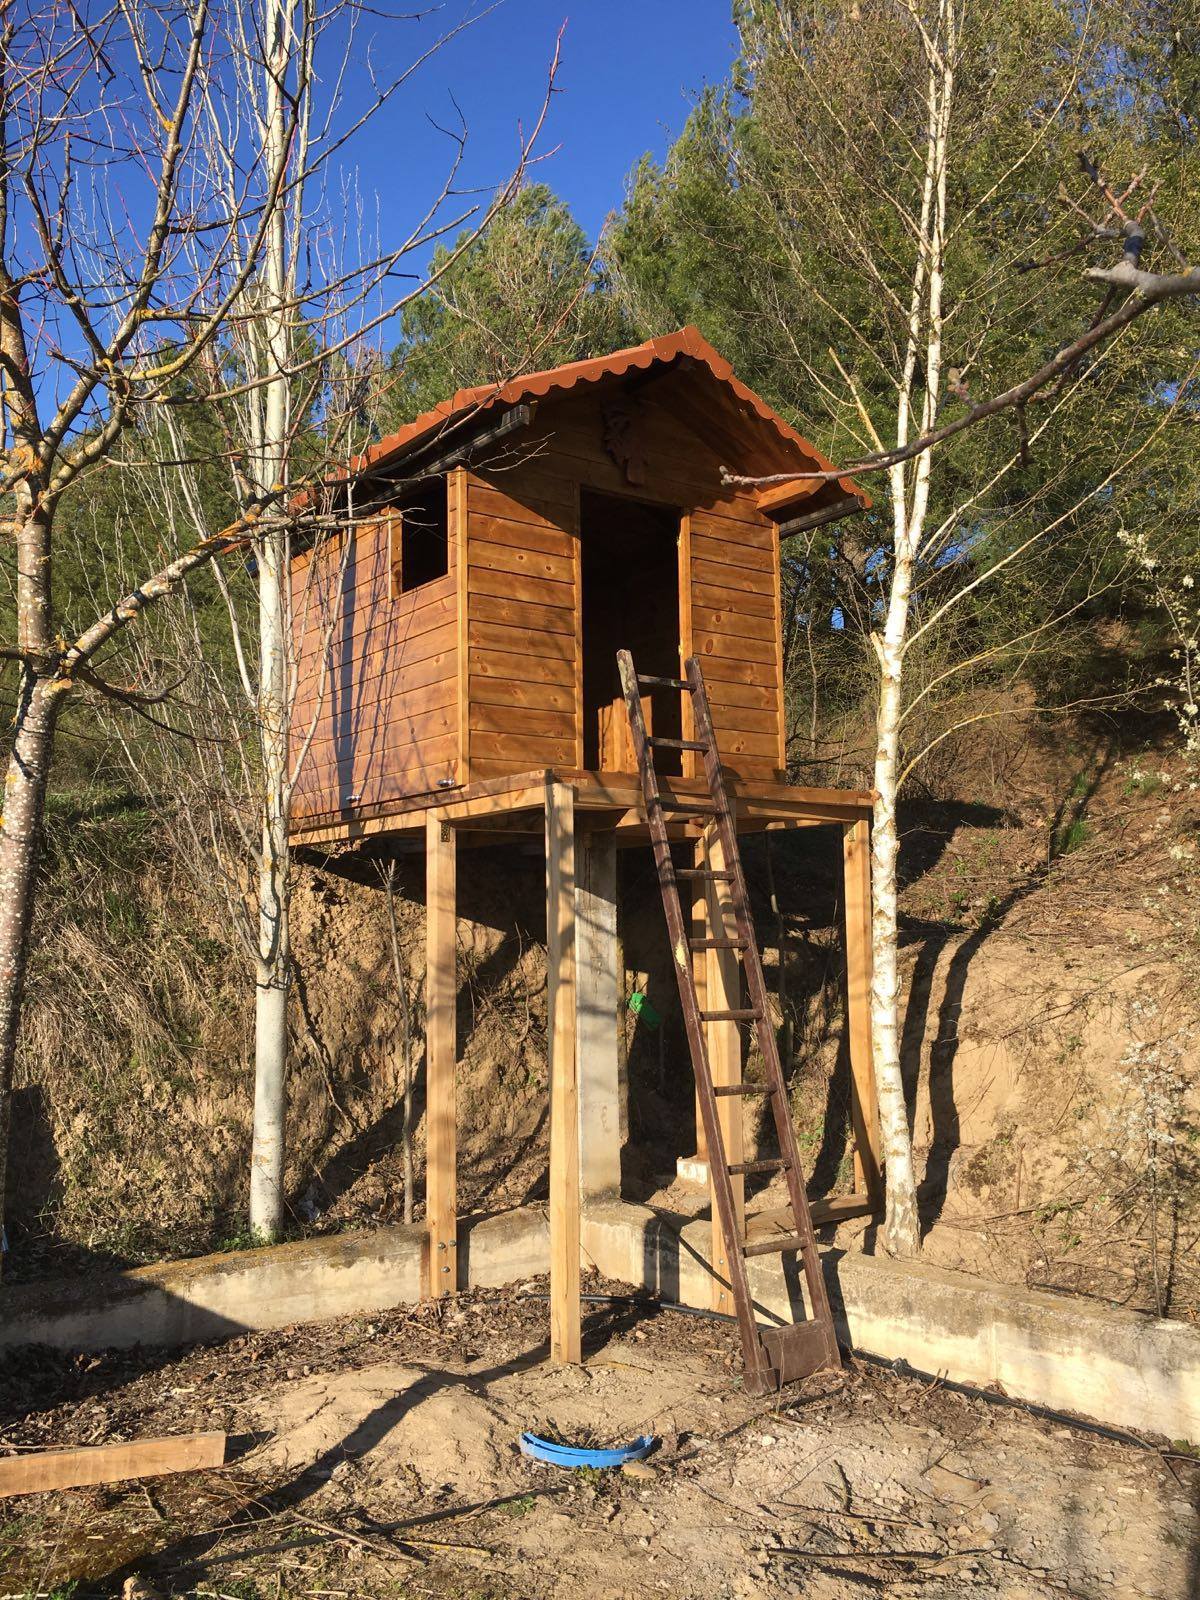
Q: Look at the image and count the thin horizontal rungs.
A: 9